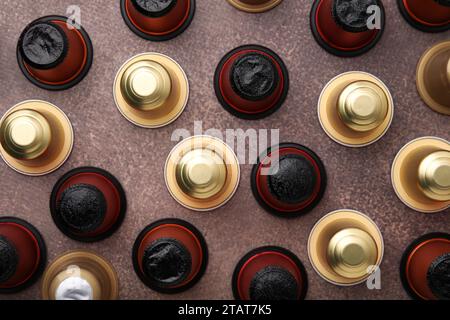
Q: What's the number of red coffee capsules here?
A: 11